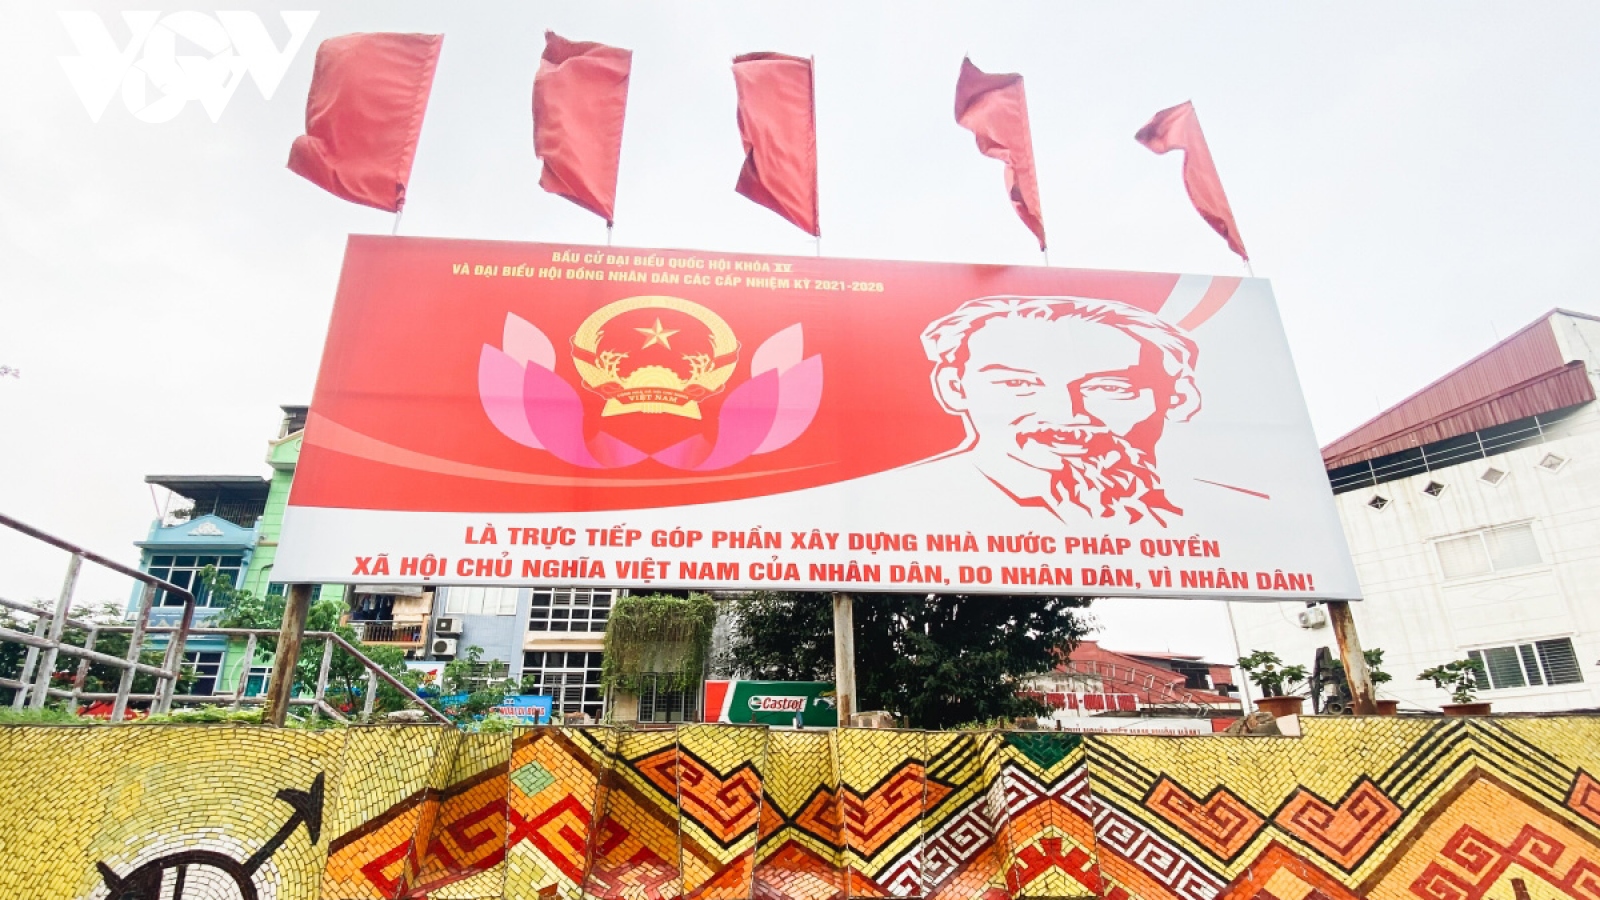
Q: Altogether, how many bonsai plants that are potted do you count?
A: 3